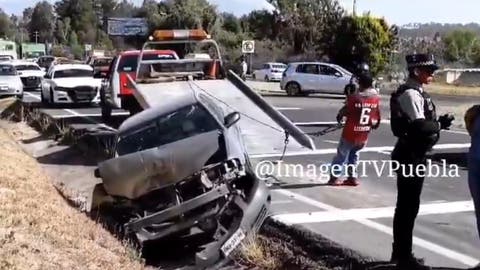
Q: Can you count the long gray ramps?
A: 1